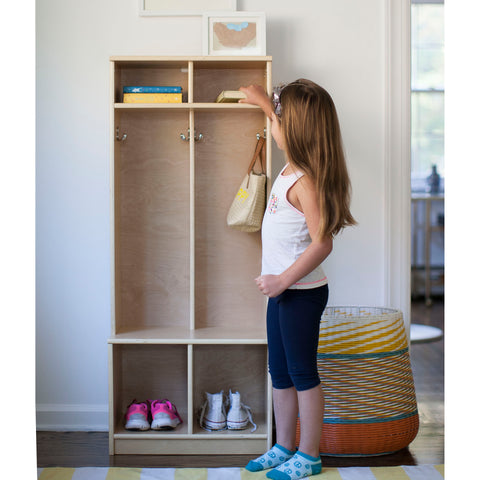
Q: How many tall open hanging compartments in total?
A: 2